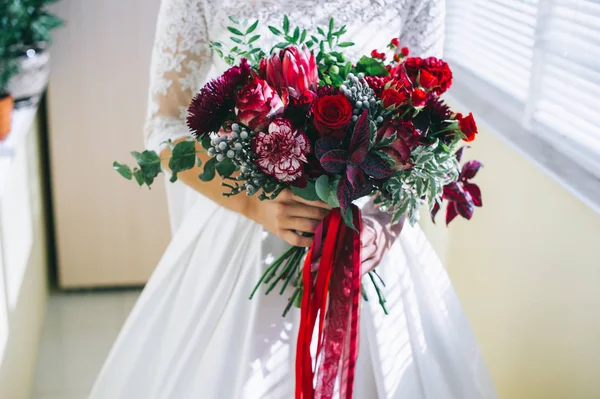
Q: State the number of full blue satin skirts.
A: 0